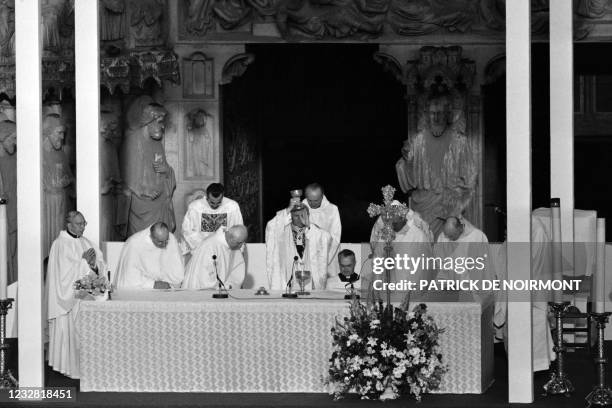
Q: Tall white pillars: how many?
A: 4